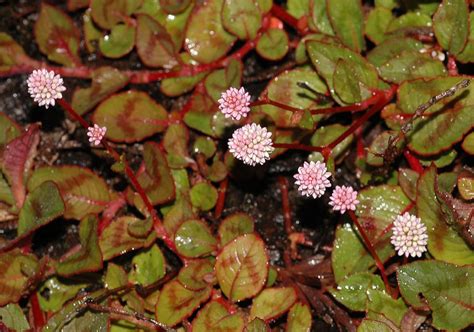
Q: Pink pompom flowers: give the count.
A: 7